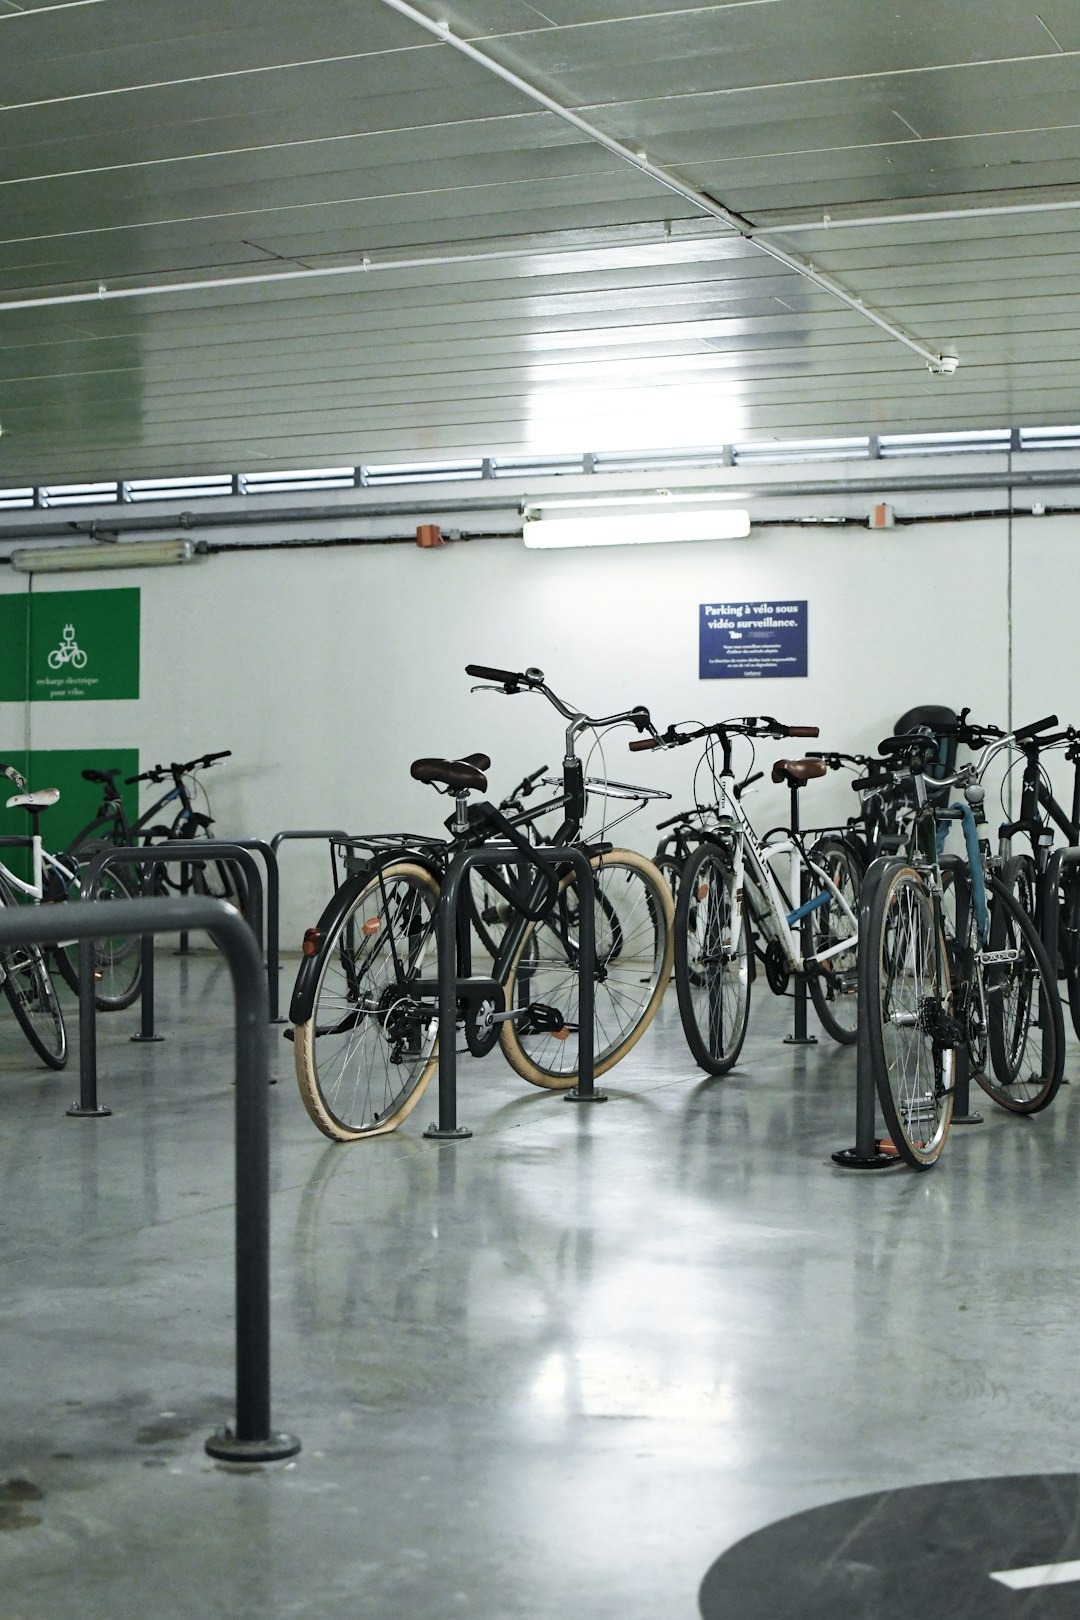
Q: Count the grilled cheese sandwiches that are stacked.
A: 0